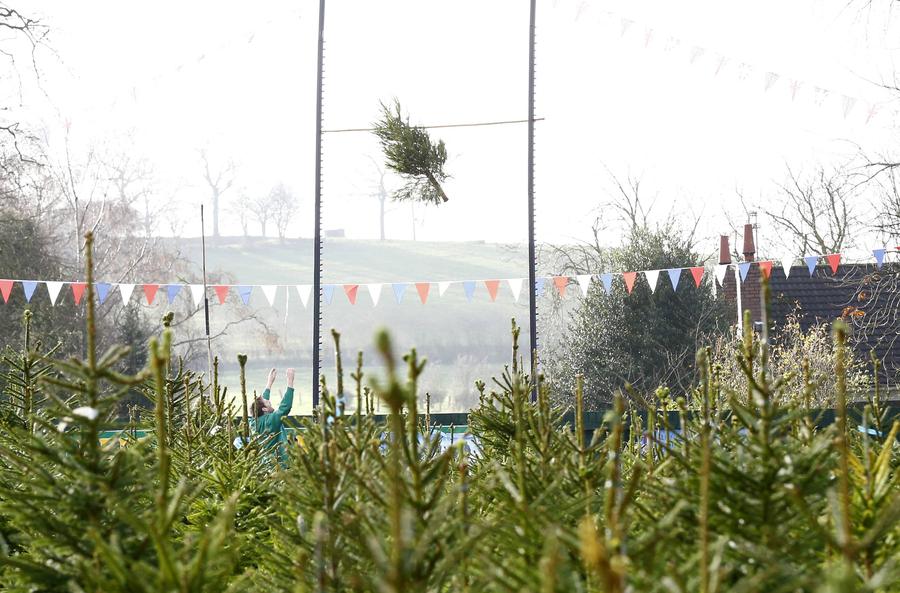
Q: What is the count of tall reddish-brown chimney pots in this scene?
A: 2